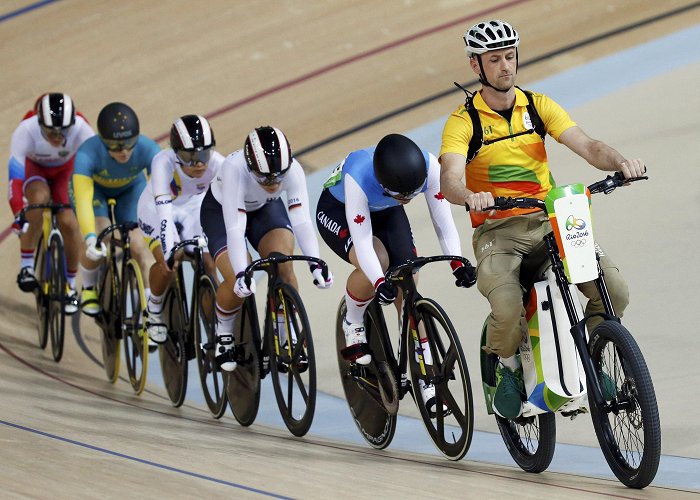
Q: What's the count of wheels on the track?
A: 12